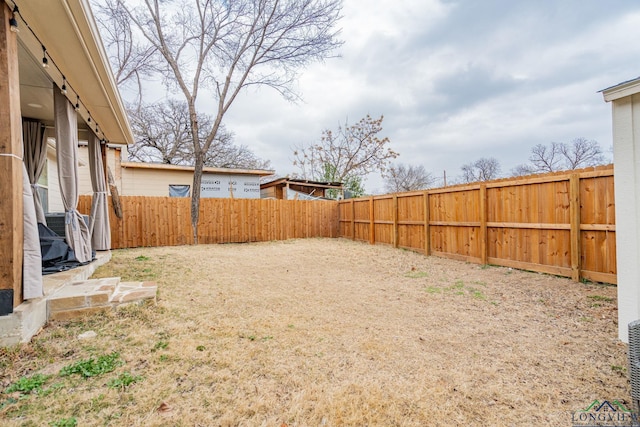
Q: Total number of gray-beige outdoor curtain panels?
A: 4